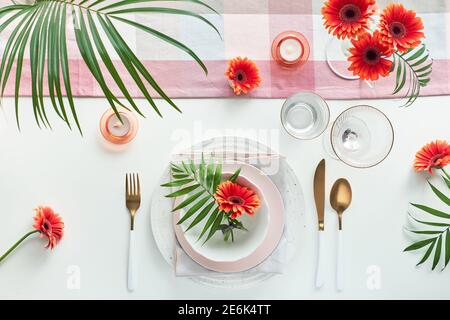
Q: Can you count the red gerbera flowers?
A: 7